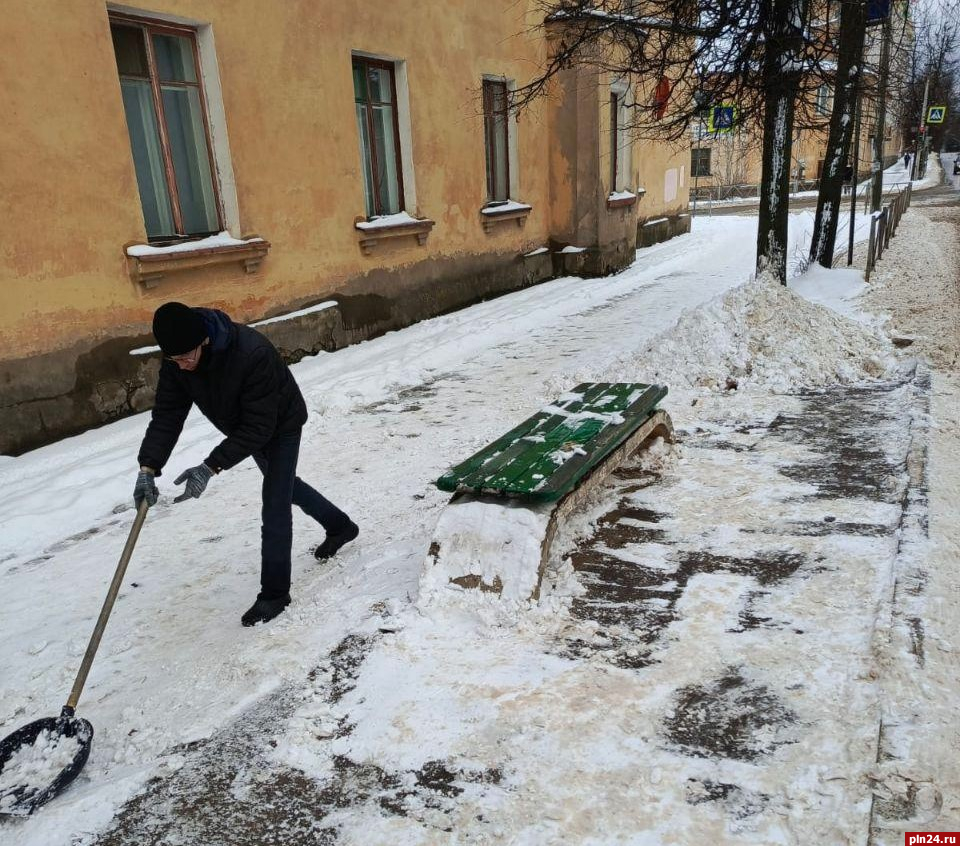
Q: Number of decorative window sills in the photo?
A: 4